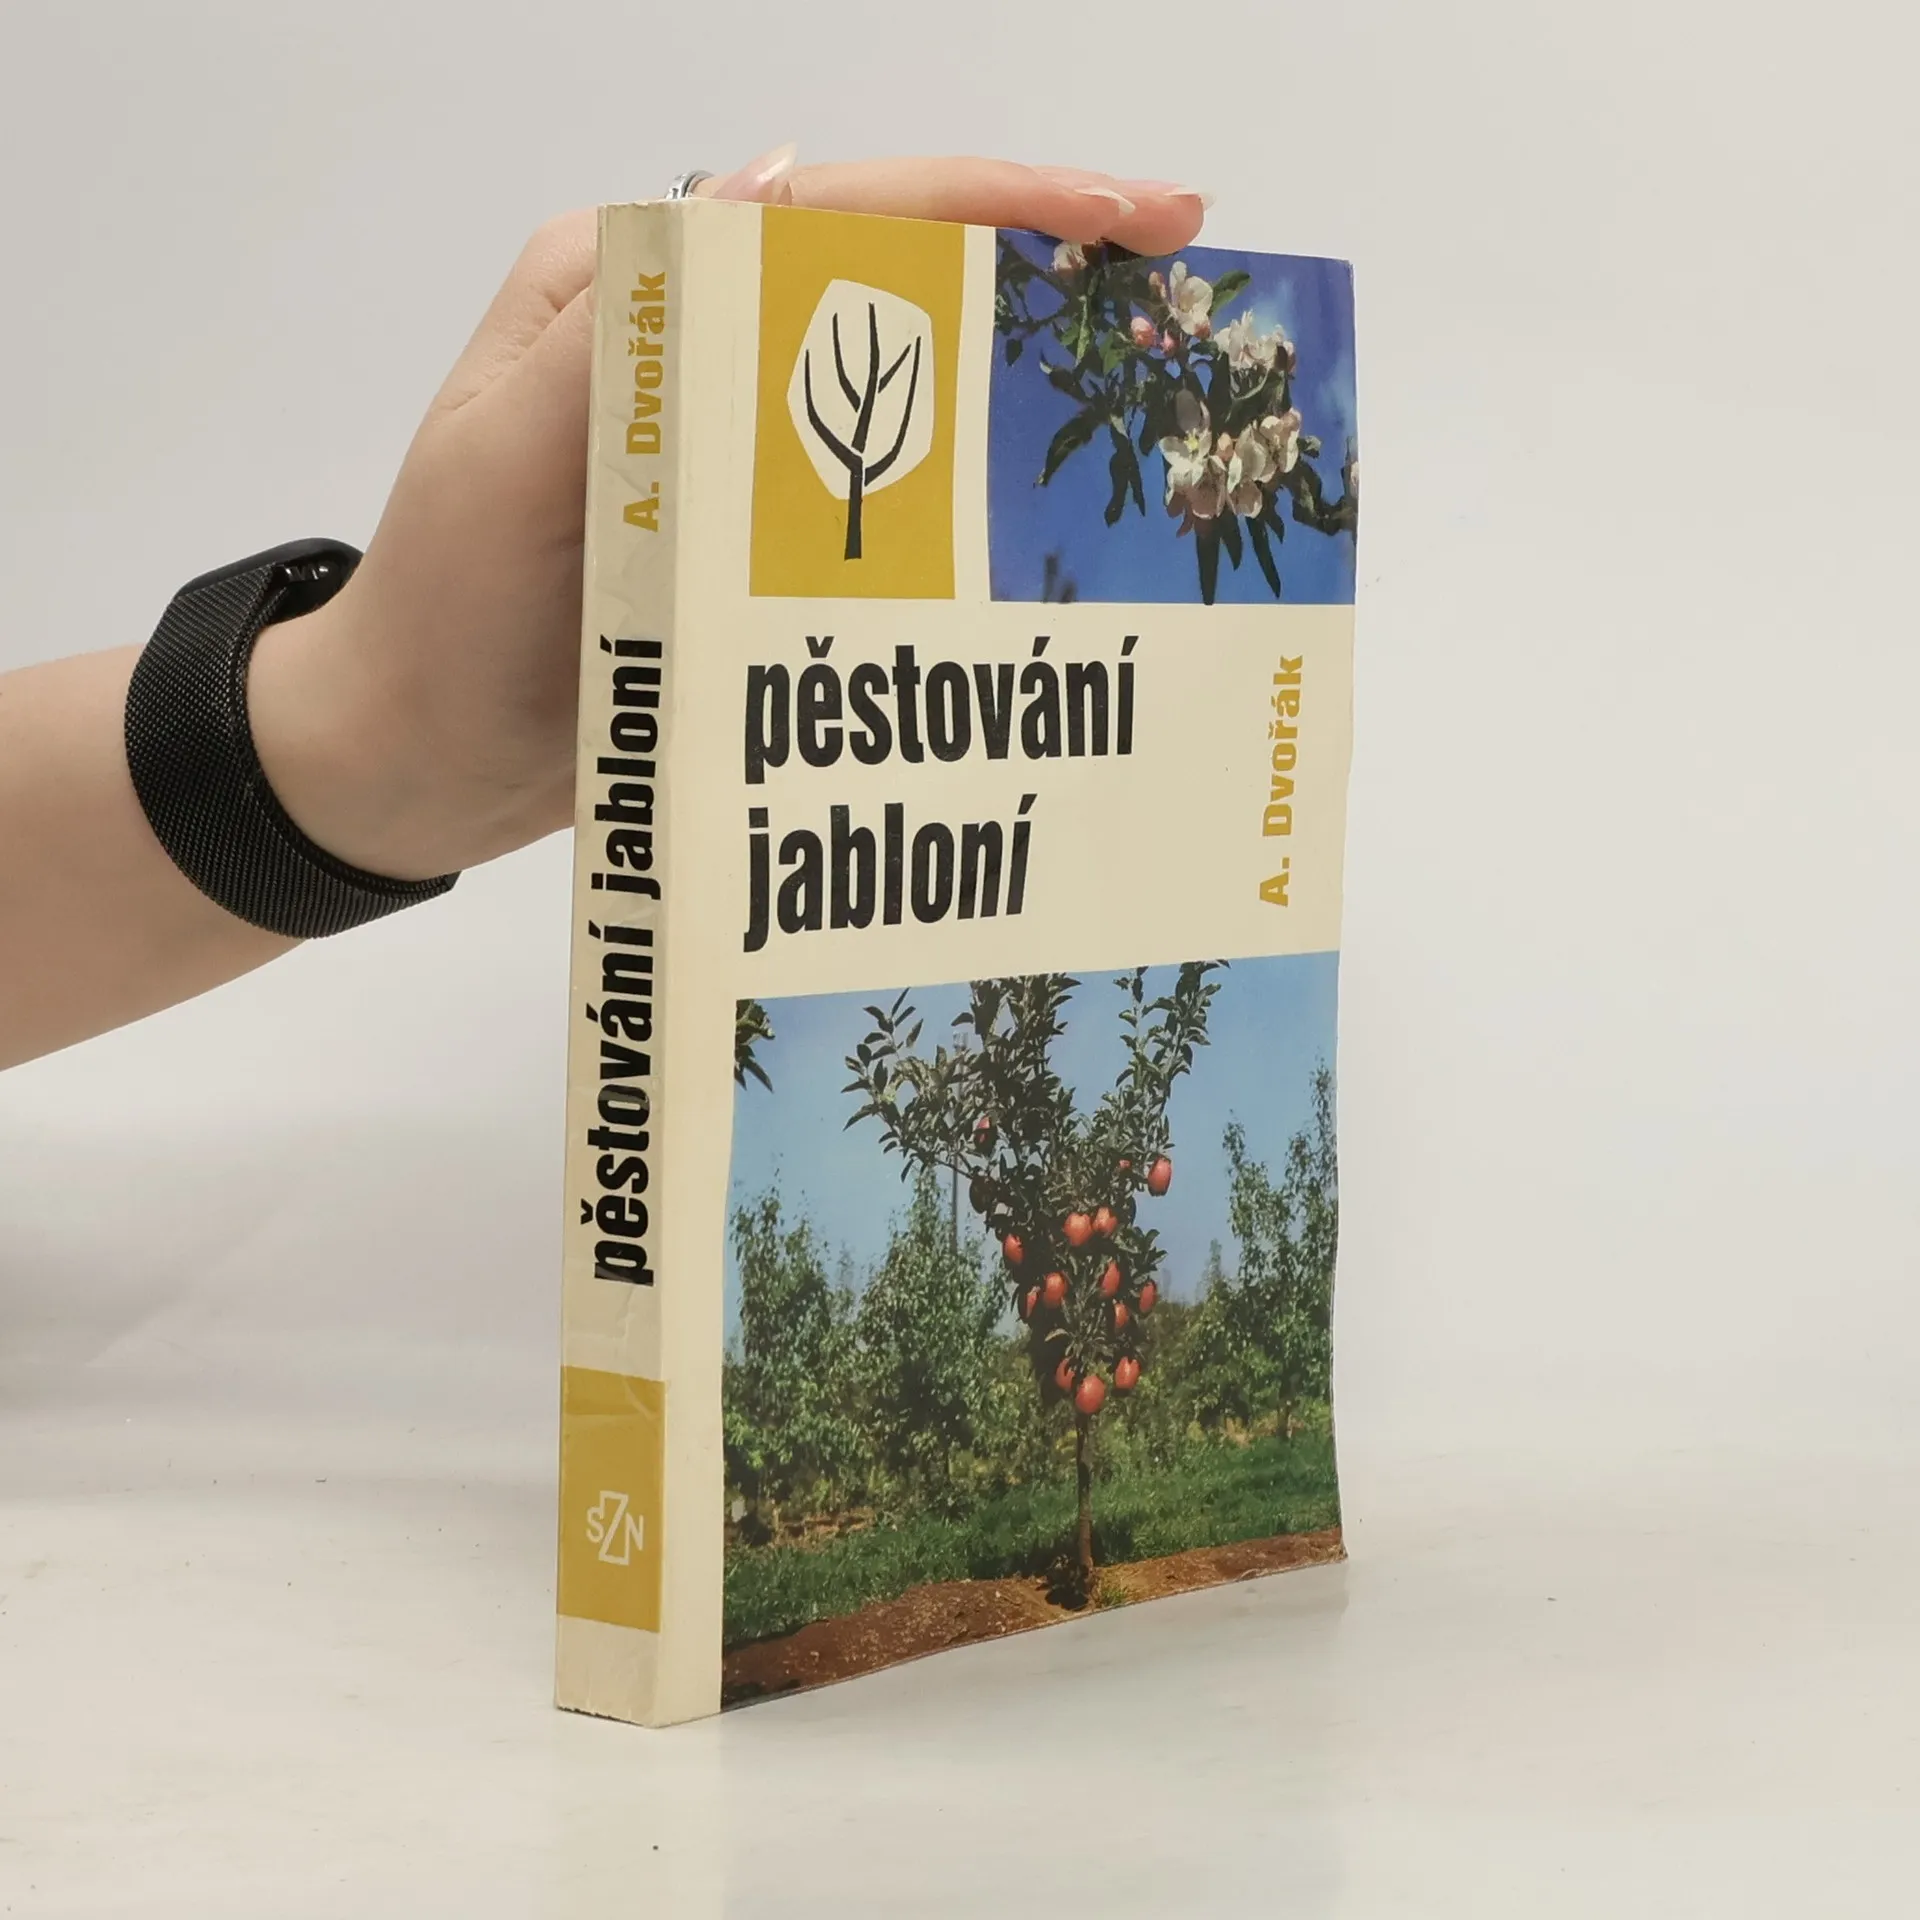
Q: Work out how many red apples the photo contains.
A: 14